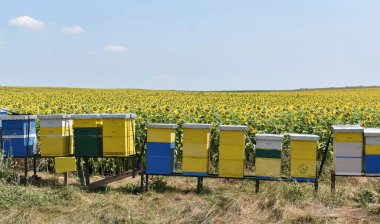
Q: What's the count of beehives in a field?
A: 11